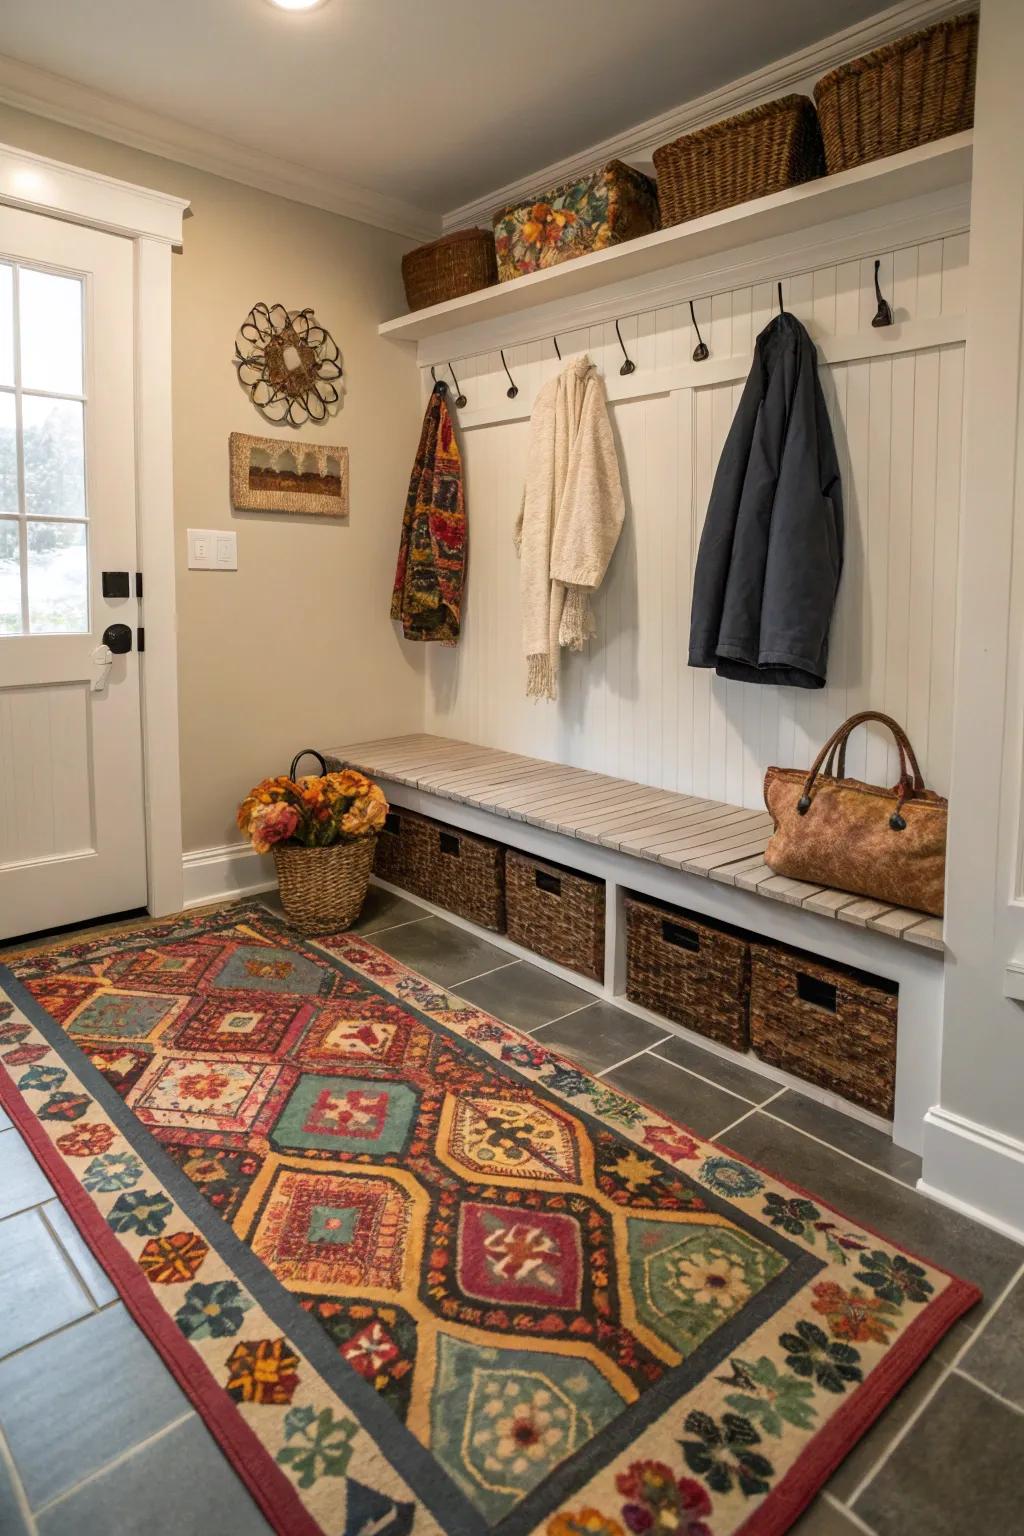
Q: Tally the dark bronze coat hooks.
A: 8